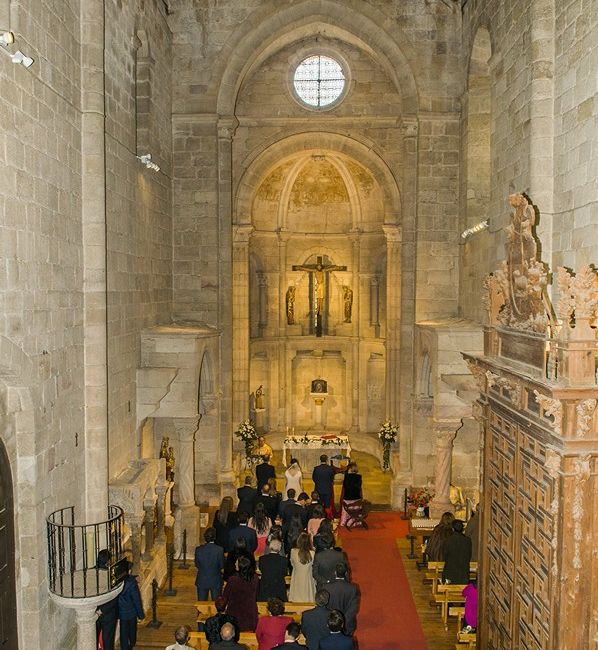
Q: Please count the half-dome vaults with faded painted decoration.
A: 1